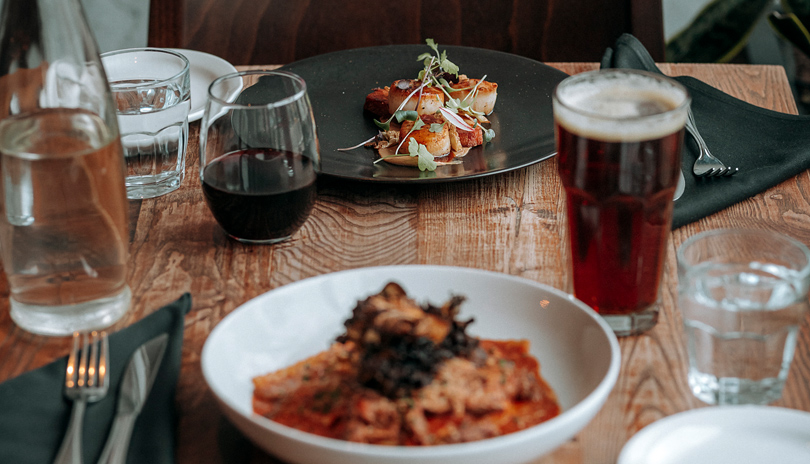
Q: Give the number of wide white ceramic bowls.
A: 1